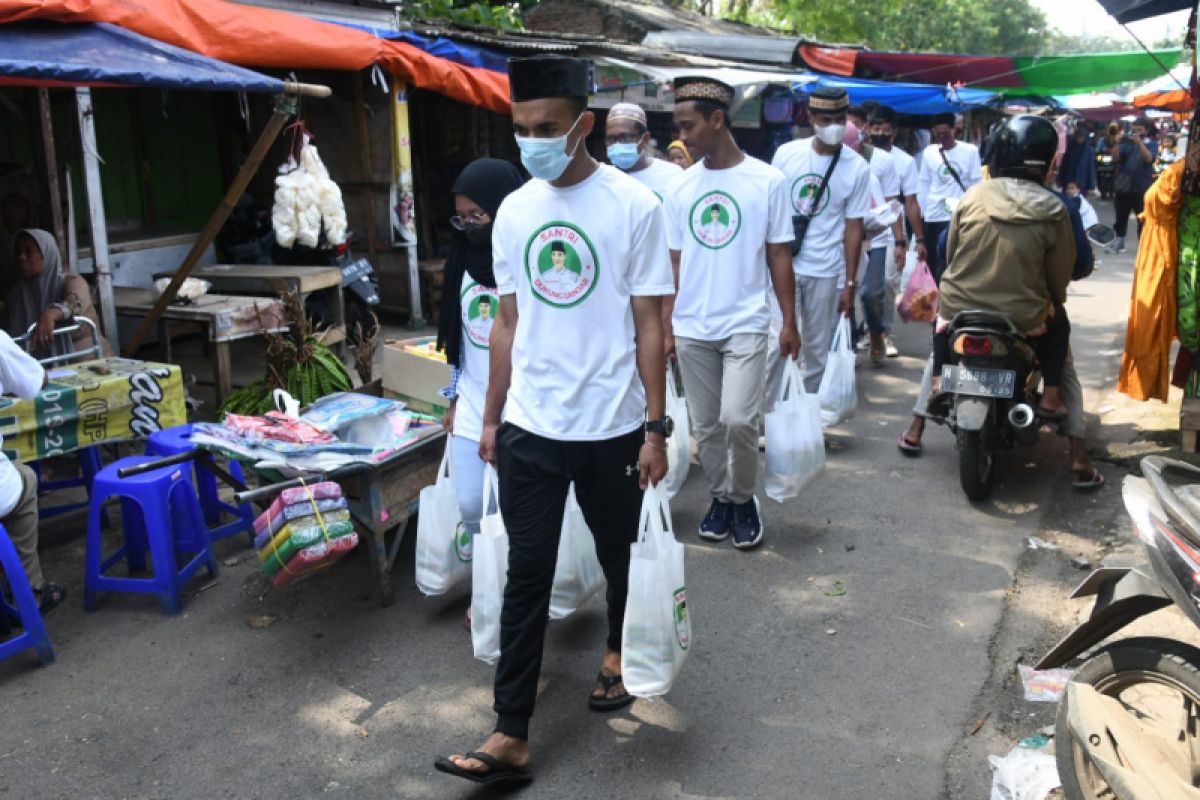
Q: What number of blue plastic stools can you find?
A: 4